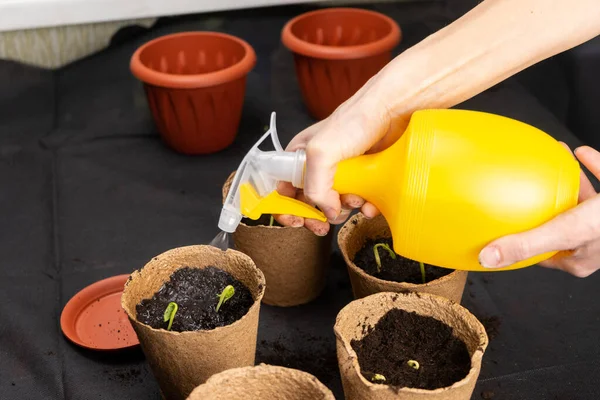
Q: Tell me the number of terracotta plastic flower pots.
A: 2